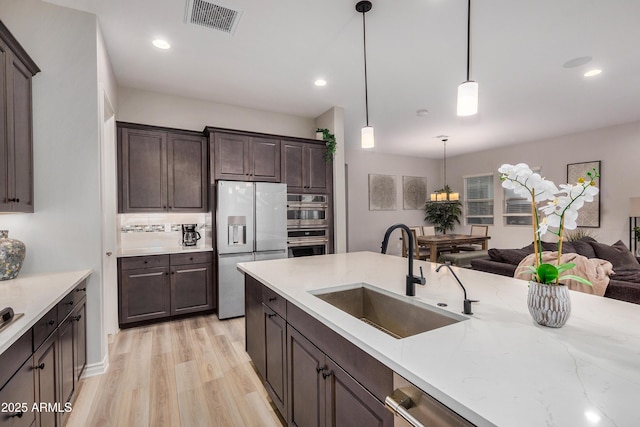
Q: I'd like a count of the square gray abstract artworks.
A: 2